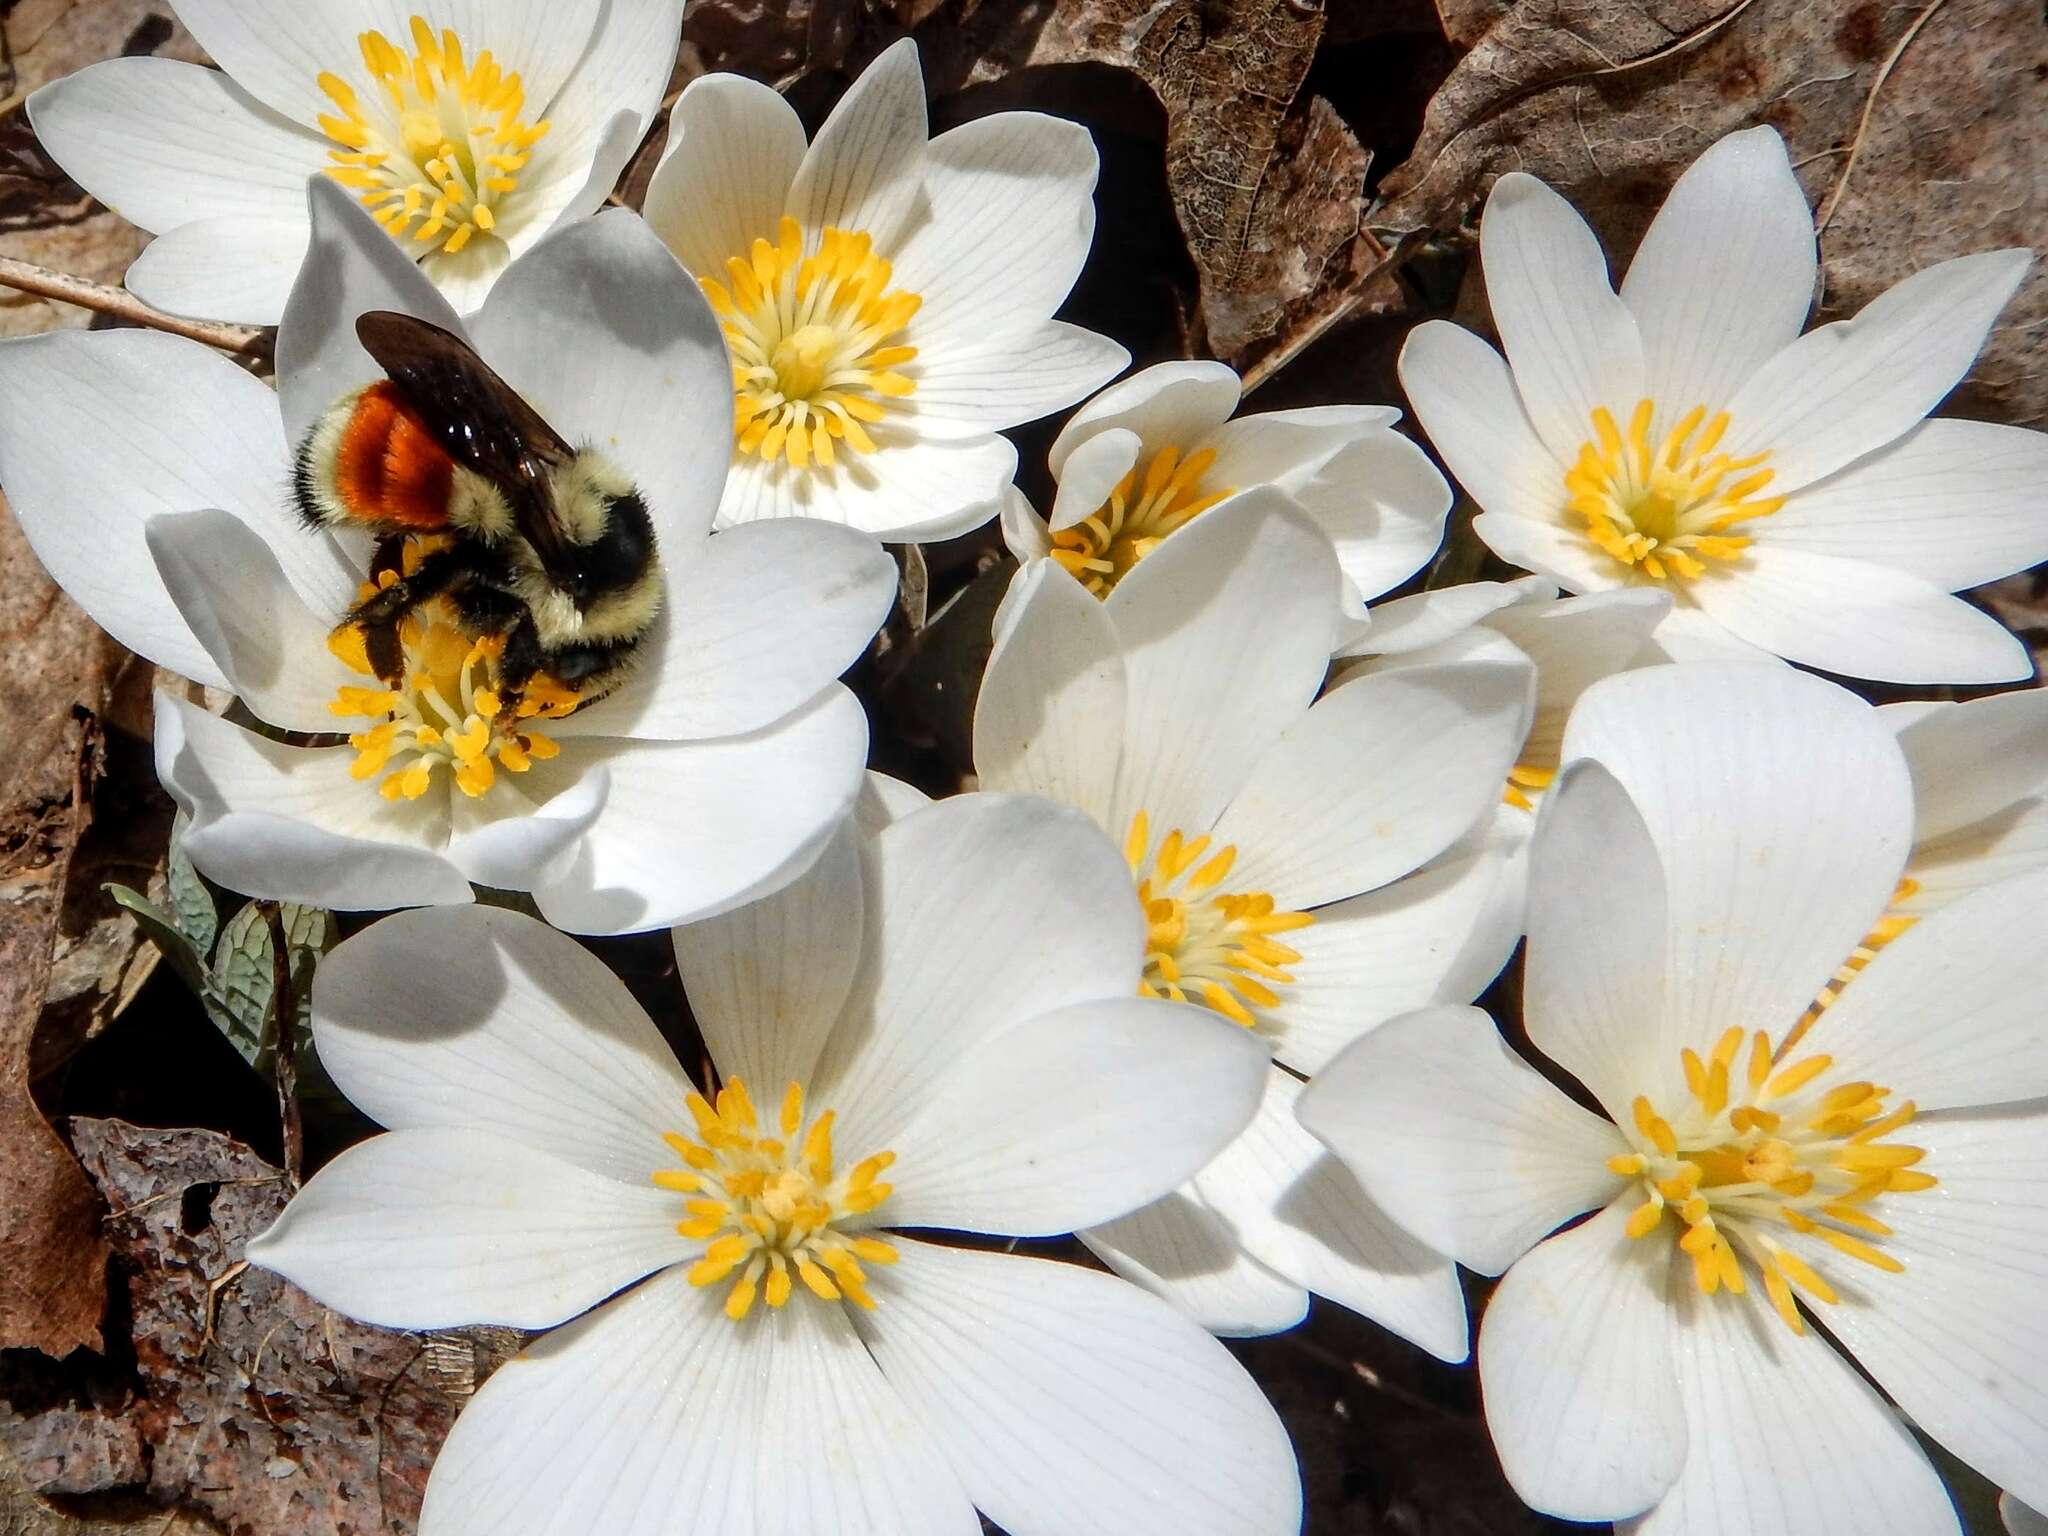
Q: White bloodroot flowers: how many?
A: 10